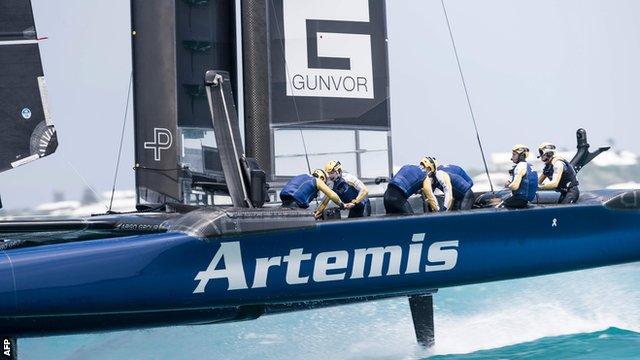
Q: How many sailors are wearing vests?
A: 6